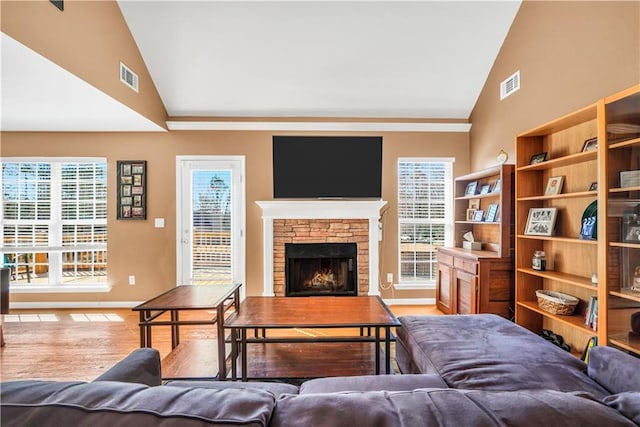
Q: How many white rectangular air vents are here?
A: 2